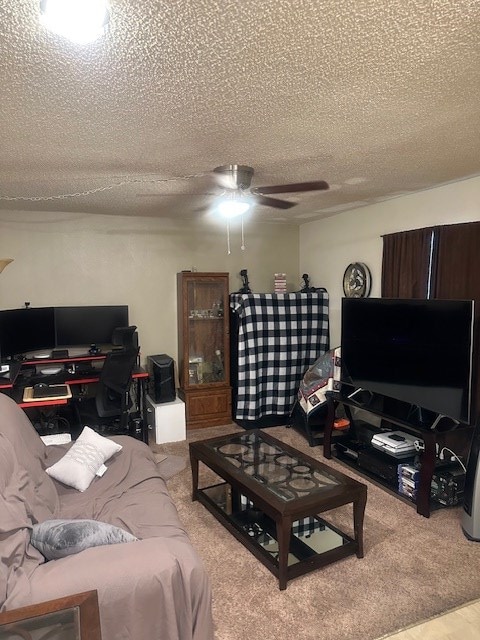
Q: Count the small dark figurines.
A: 2